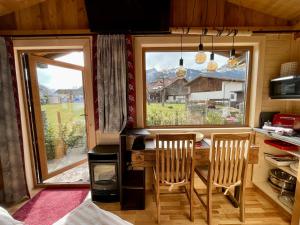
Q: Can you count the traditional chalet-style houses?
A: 2